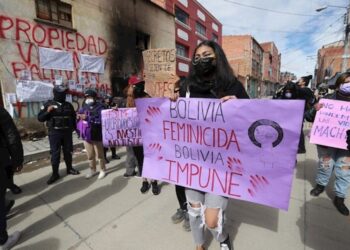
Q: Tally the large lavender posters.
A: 1